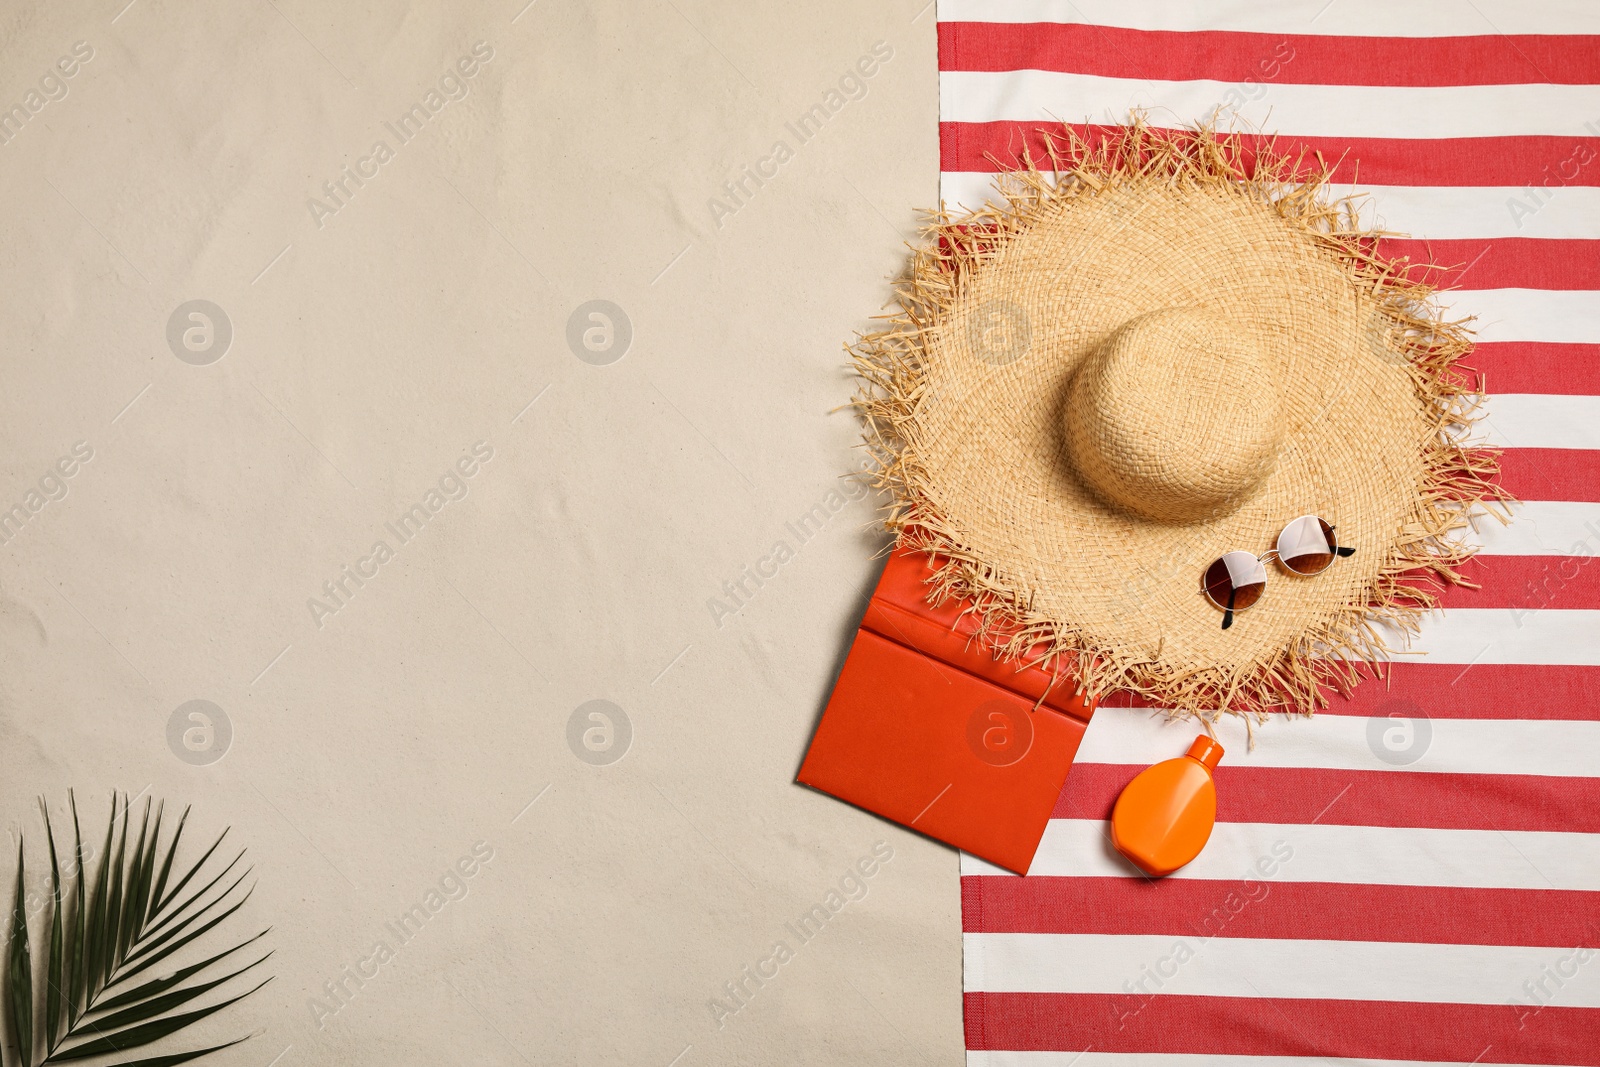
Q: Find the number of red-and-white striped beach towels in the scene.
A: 1